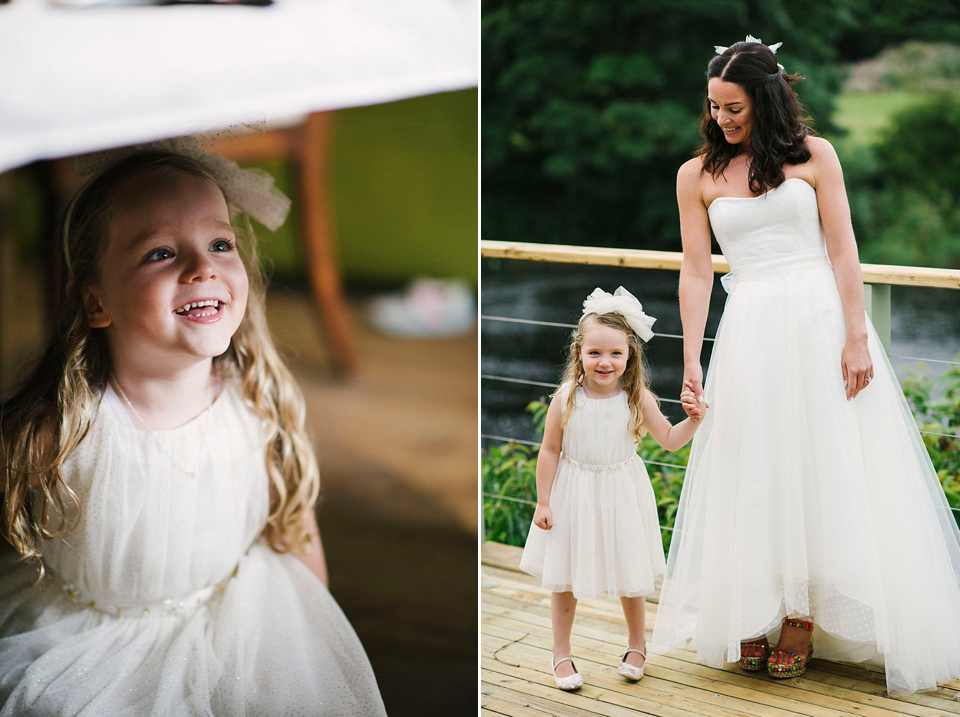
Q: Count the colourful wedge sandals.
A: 2